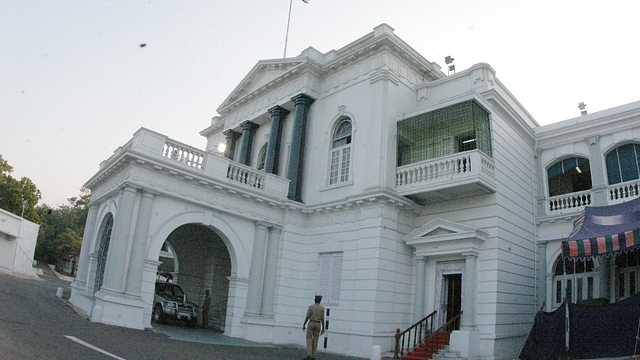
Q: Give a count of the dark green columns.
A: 4